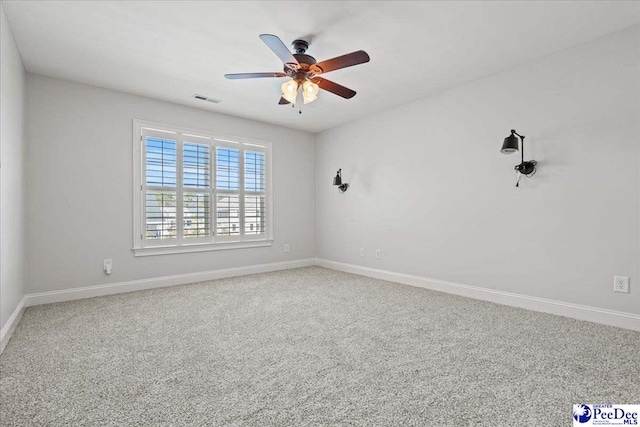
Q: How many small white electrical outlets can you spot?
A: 5